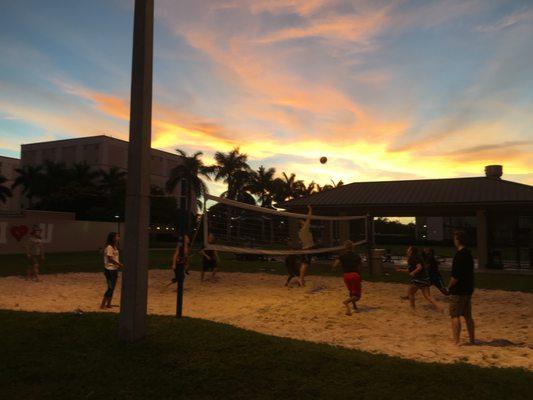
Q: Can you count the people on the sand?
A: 10